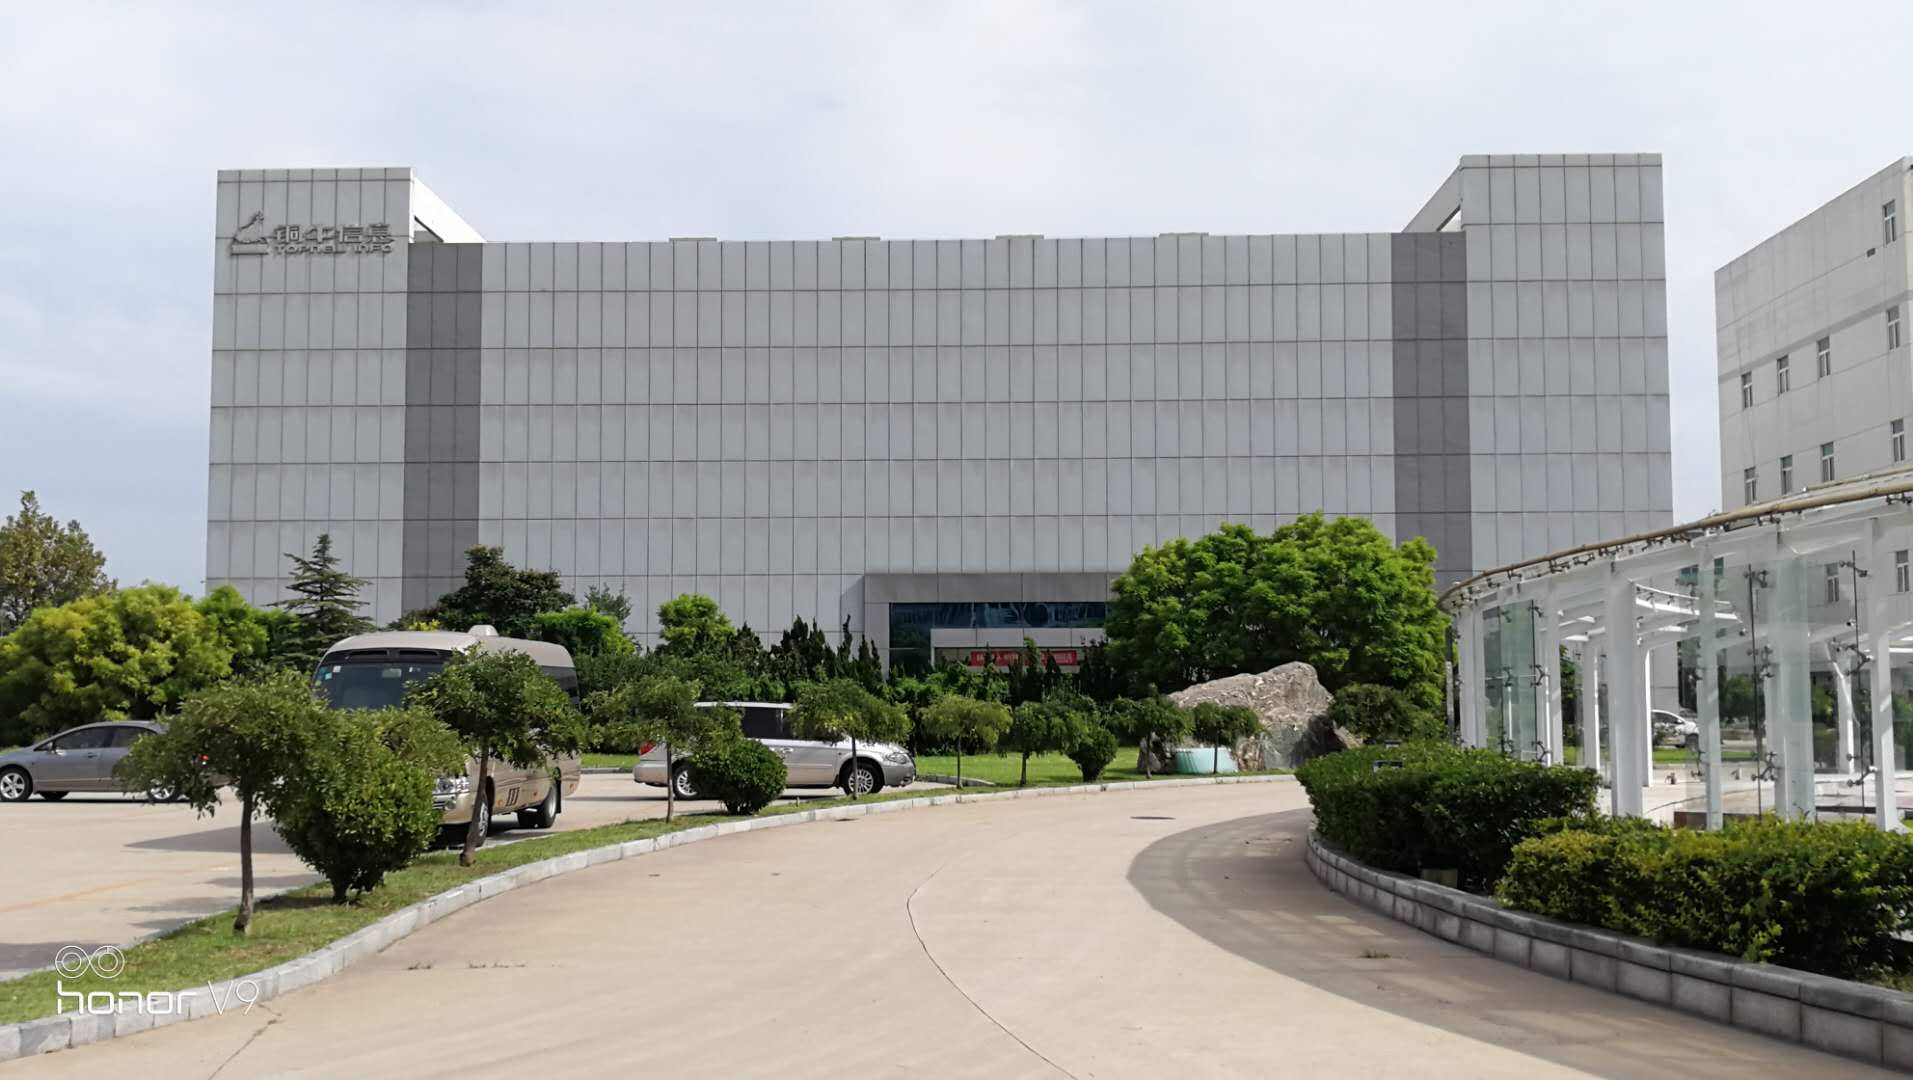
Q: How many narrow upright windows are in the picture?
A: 11